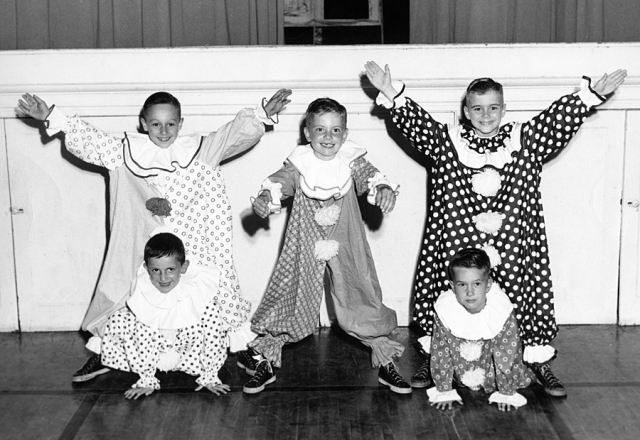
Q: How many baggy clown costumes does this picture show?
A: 5